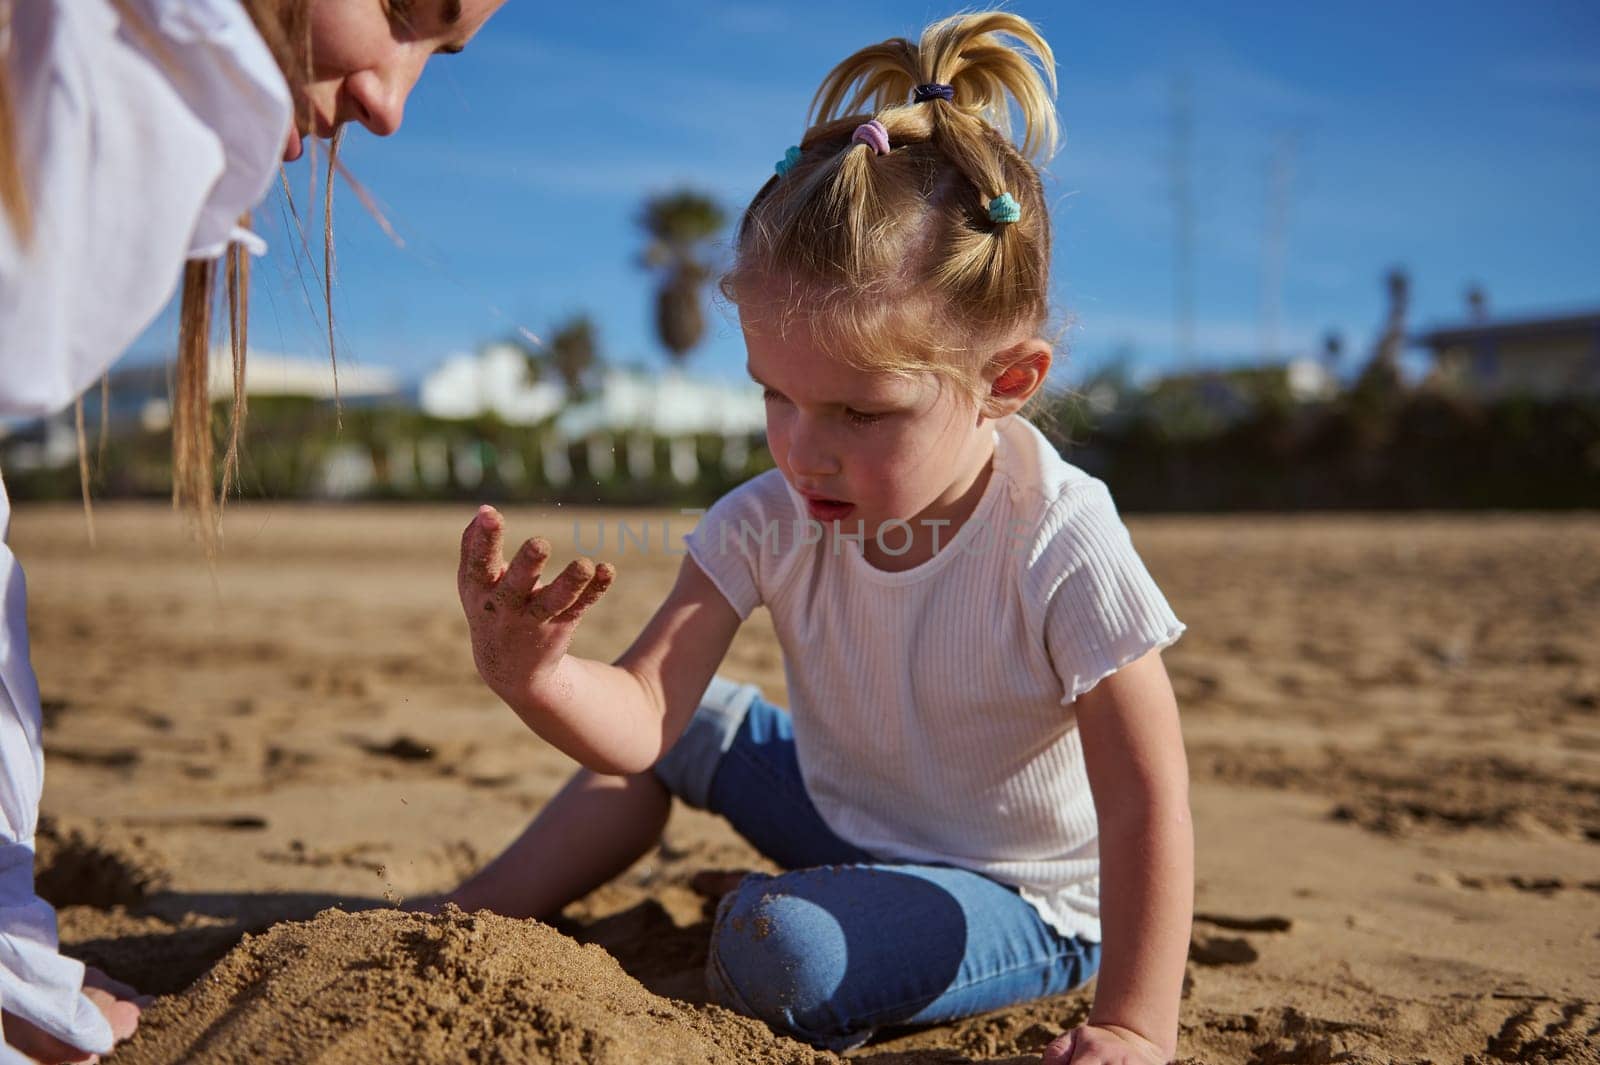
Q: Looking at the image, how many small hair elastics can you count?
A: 4